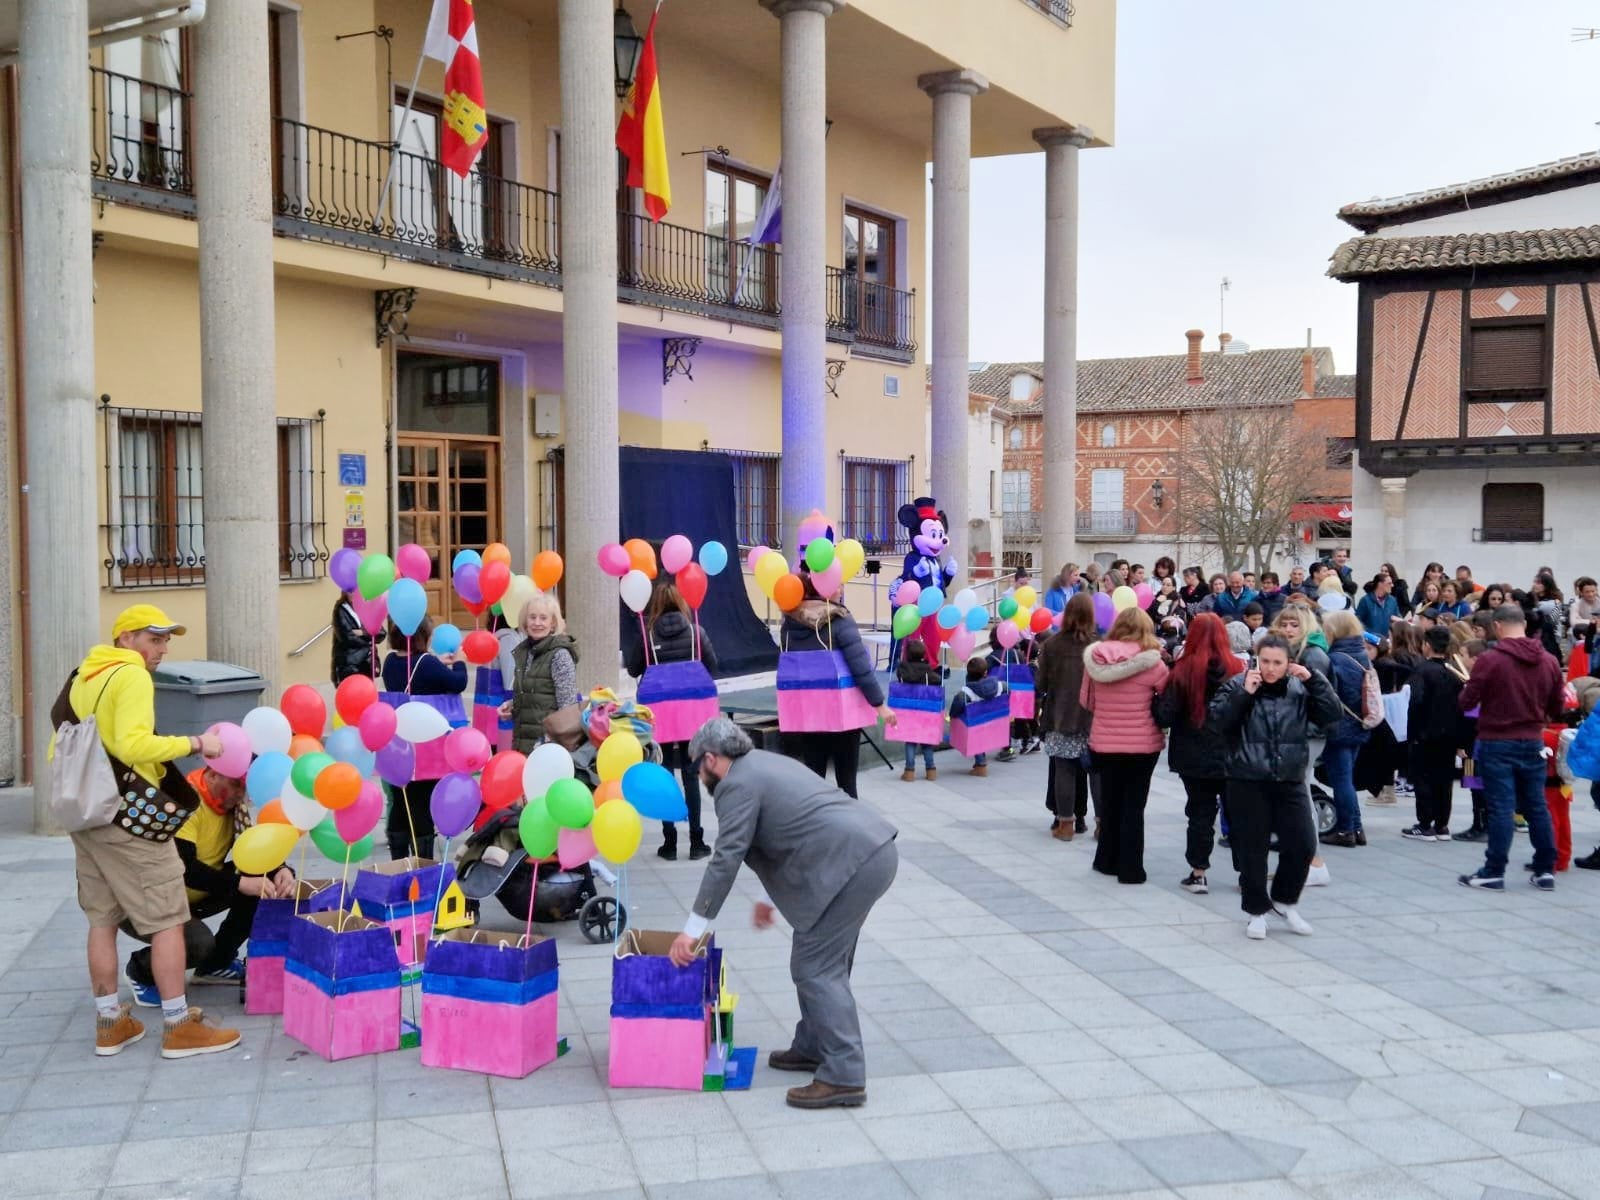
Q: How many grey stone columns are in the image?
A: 6